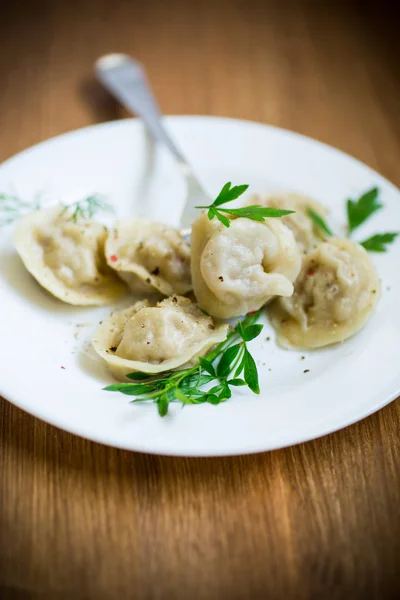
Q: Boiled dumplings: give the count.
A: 6